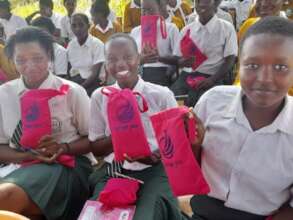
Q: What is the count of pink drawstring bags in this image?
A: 5